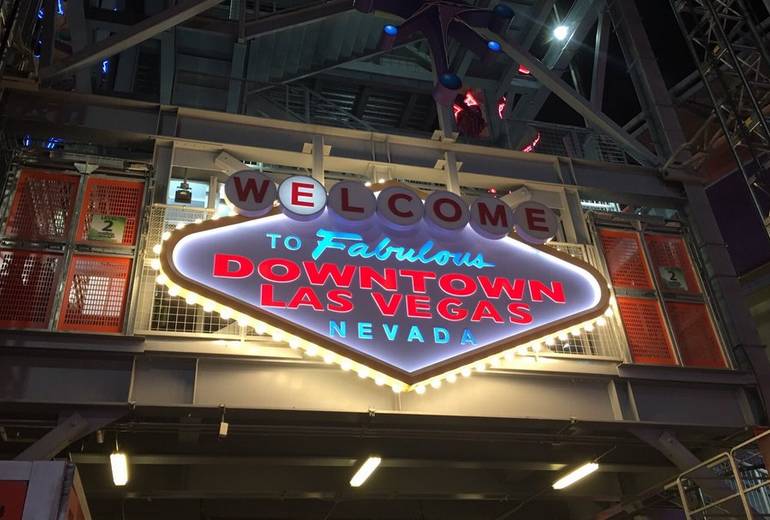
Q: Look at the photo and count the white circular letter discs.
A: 7